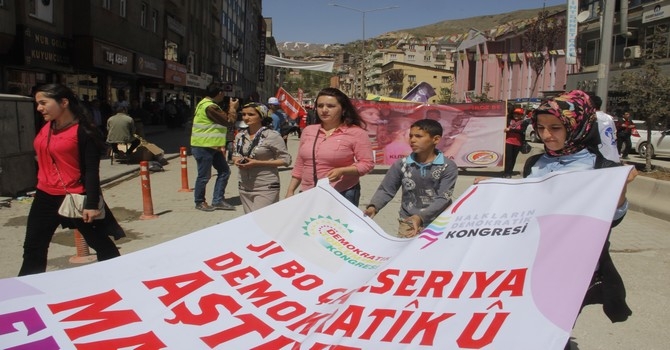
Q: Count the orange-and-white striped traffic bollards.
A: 3